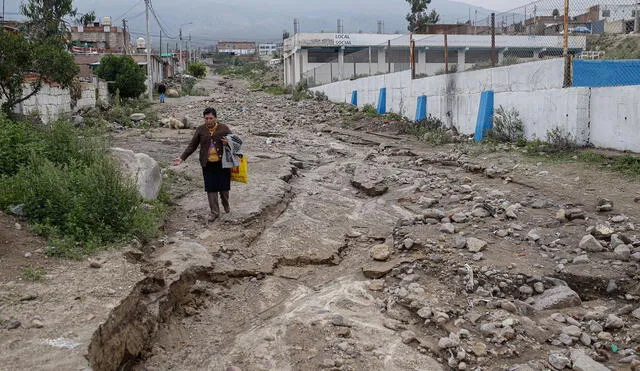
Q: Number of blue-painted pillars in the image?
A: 4